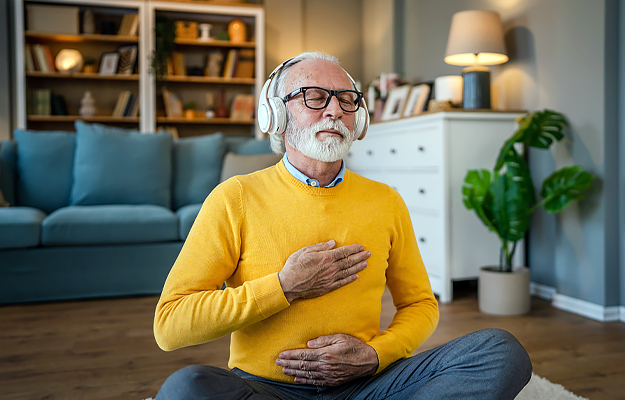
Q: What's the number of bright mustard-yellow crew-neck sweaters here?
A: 1